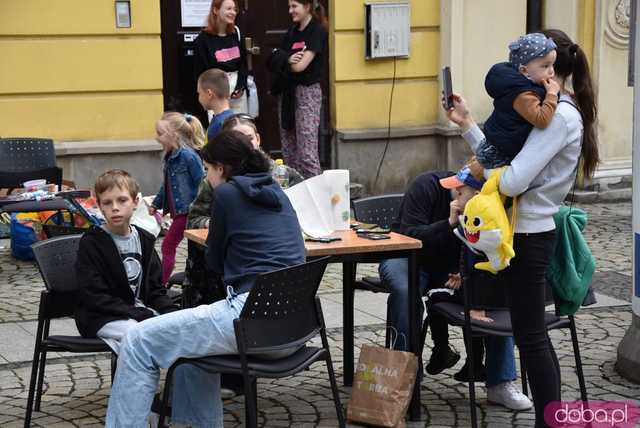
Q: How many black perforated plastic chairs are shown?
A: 5